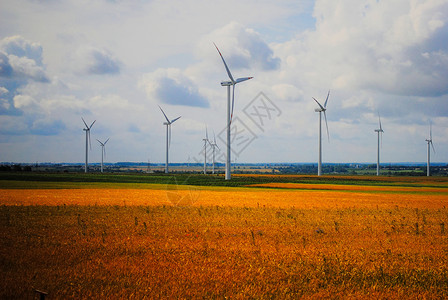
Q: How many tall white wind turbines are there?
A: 9